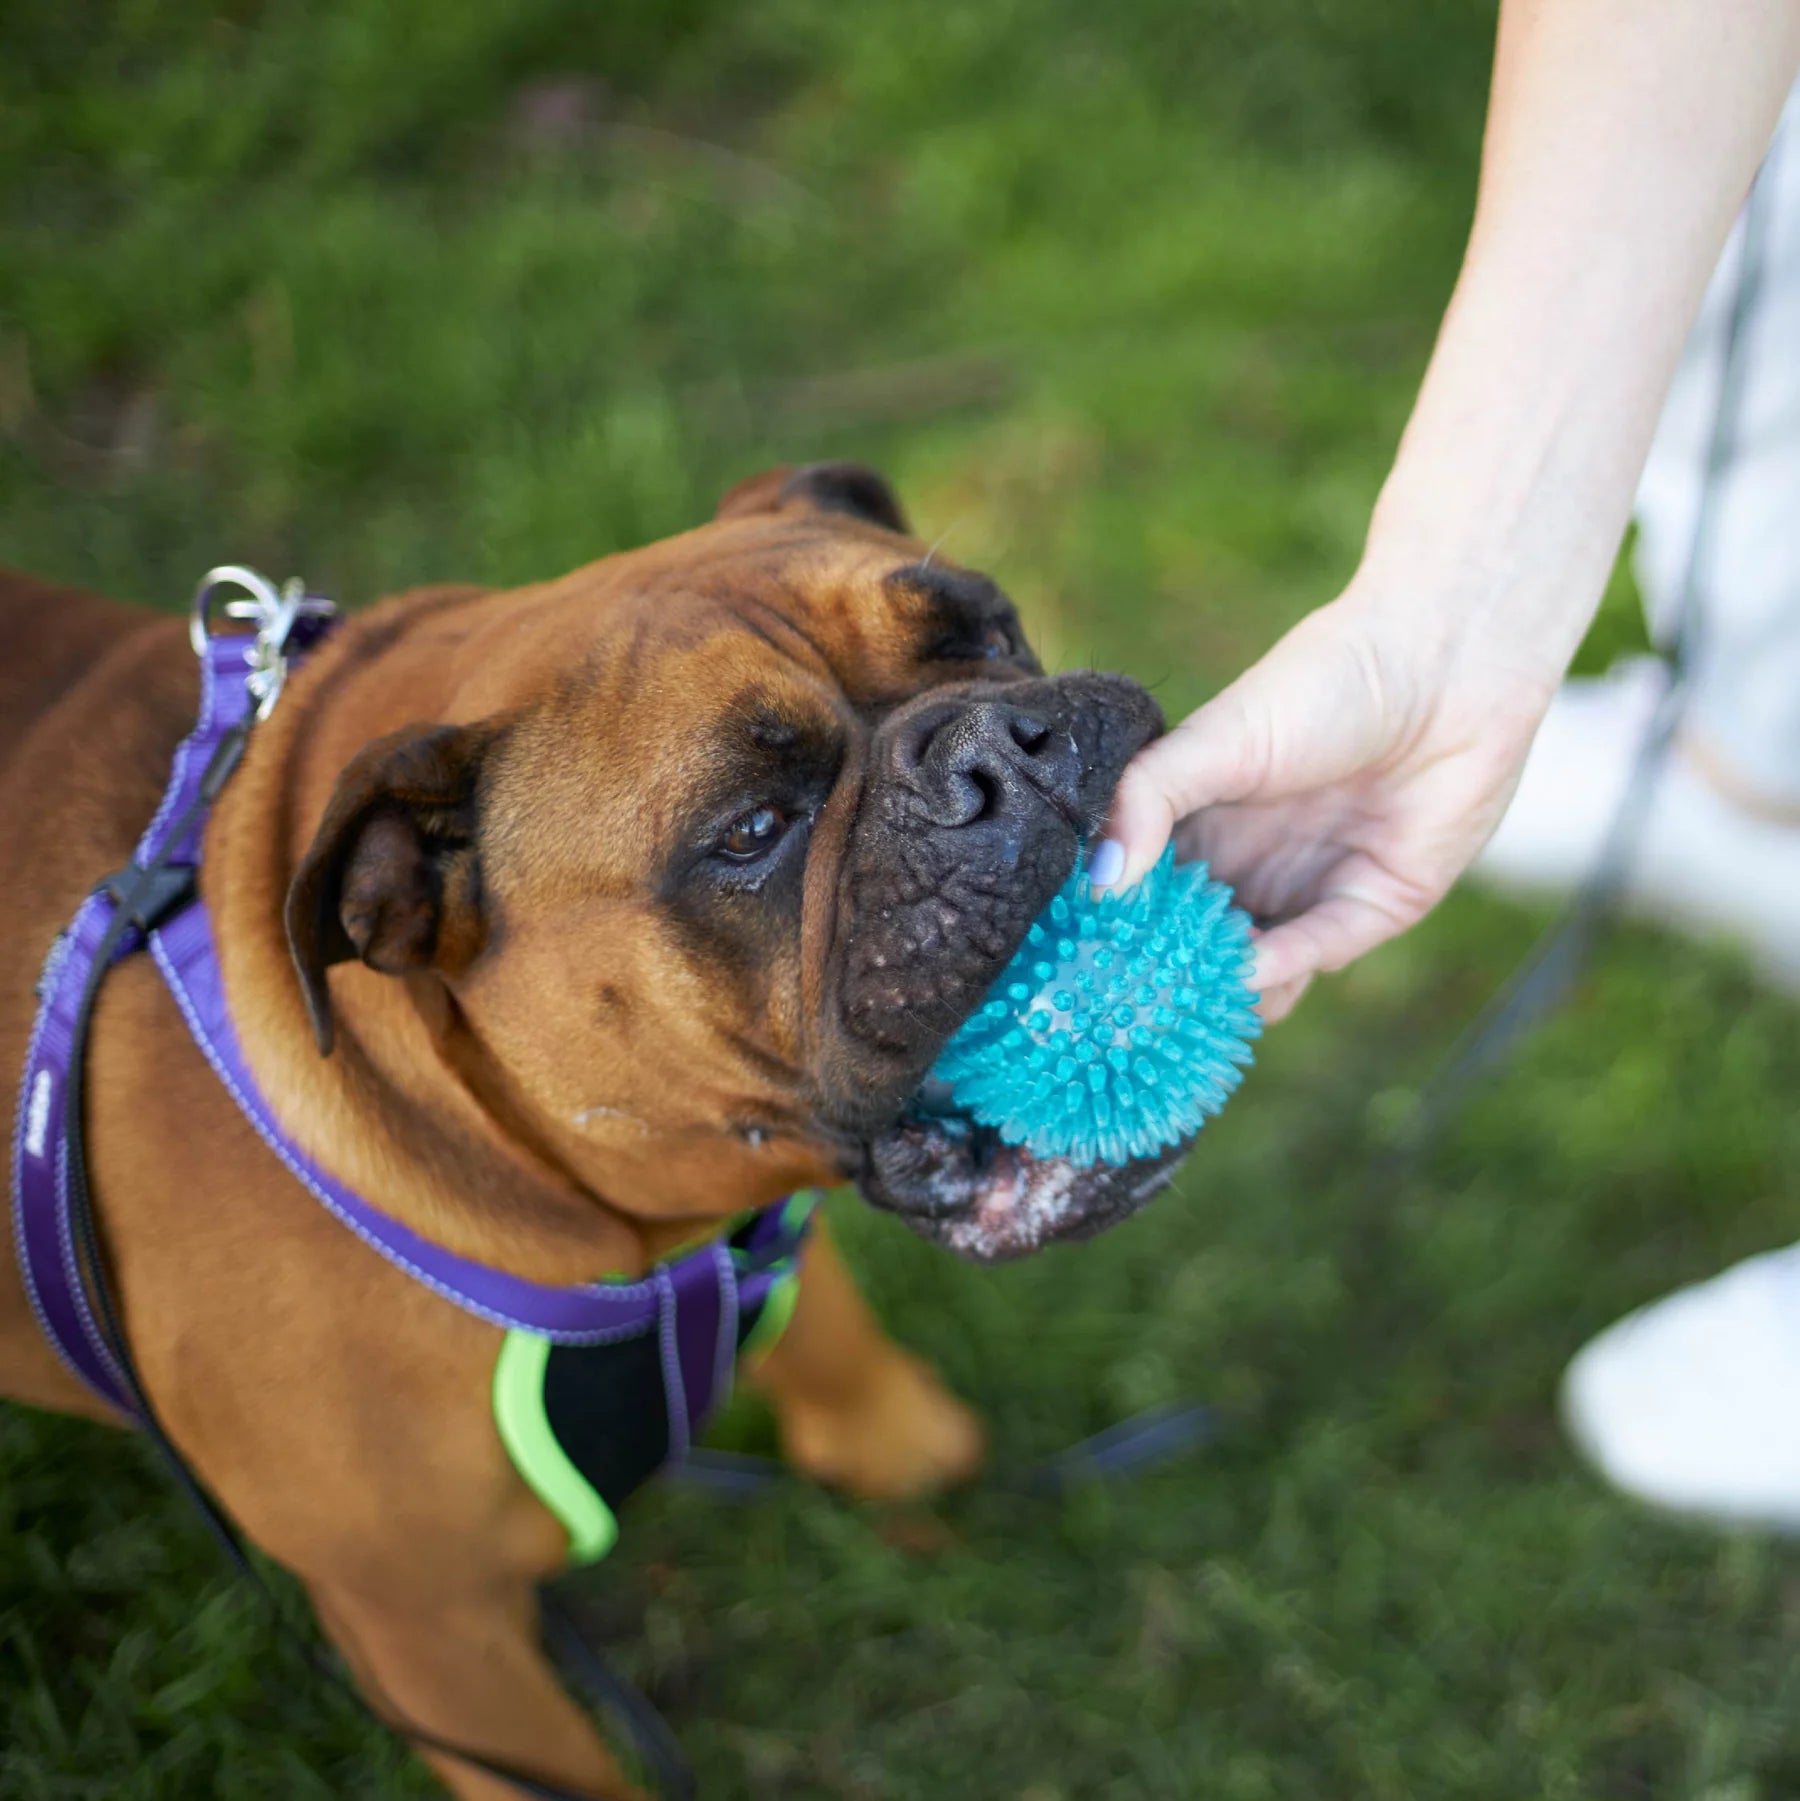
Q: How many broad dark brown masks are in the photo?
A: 1